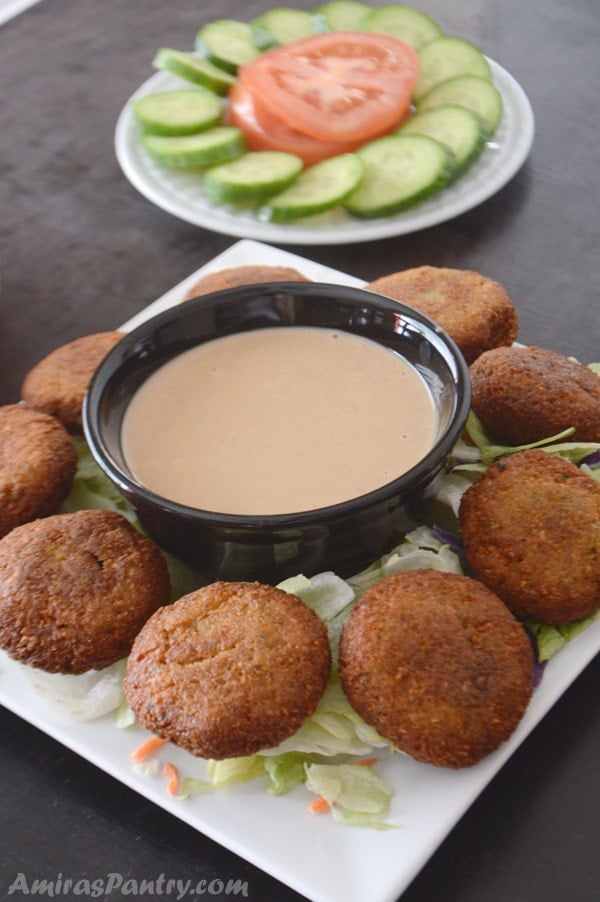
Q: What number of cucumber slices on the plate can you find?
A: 13